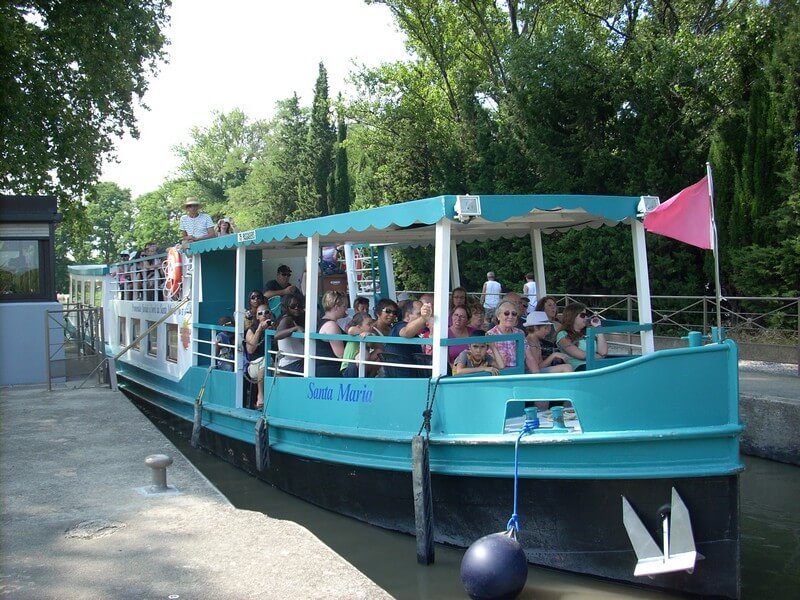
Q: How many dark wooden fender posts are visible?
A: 3